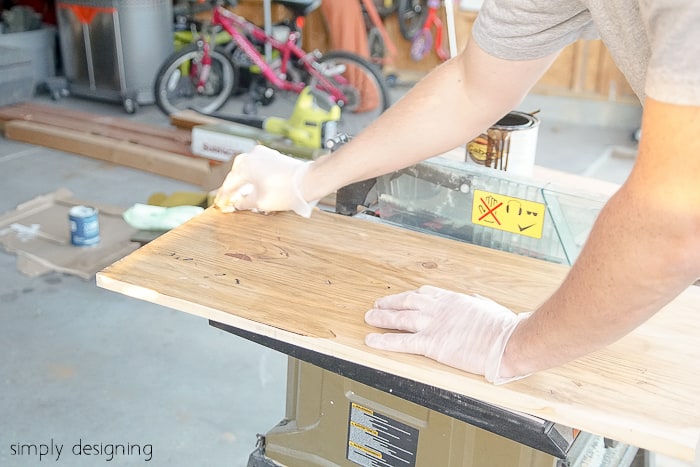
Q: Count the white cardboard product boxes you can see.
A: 1